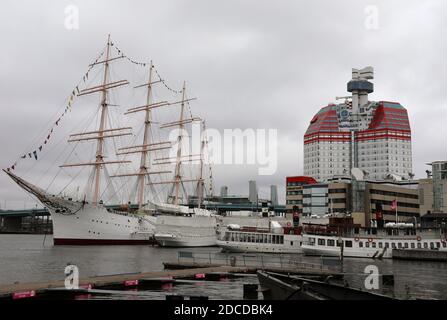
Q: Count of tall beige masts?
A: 4